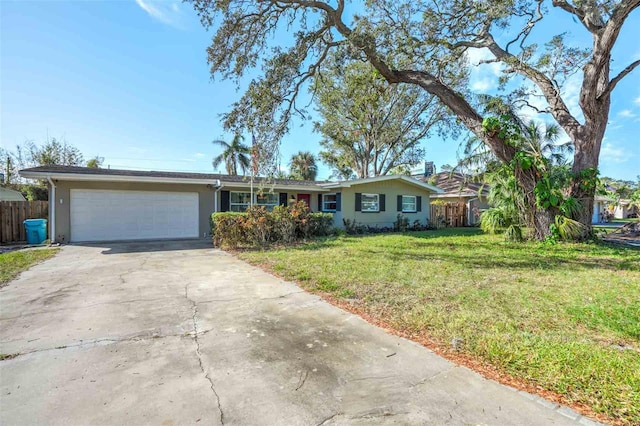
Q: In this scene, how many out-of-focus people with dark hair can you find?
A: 0